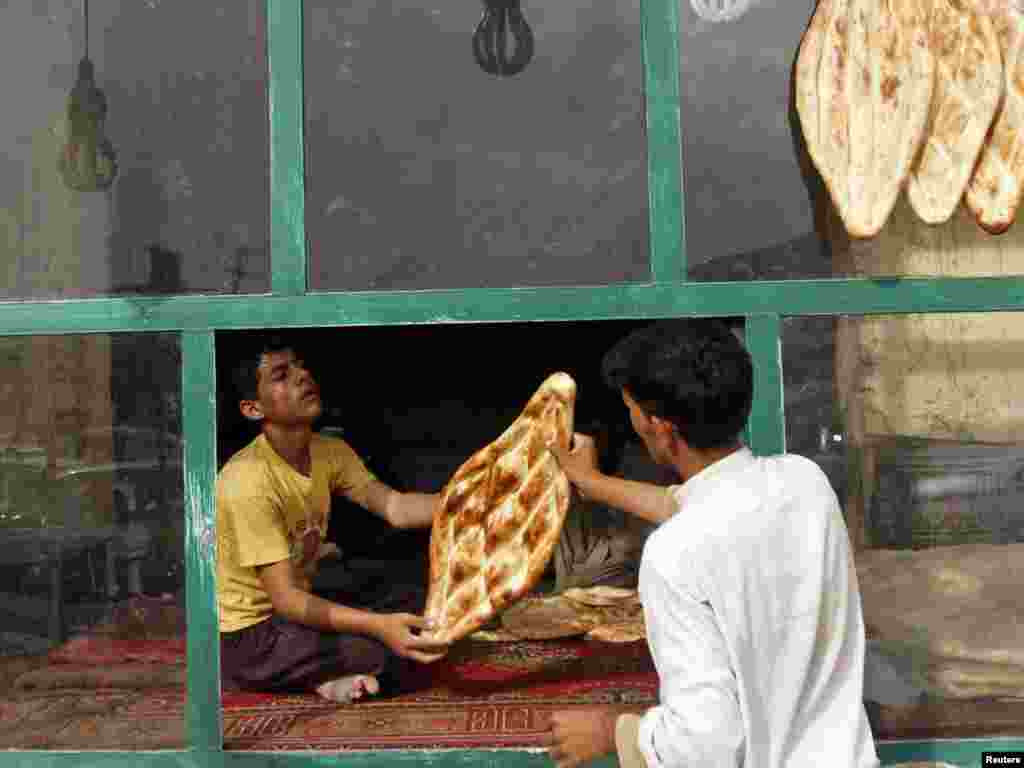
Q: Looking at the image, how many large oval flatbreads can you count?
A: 4